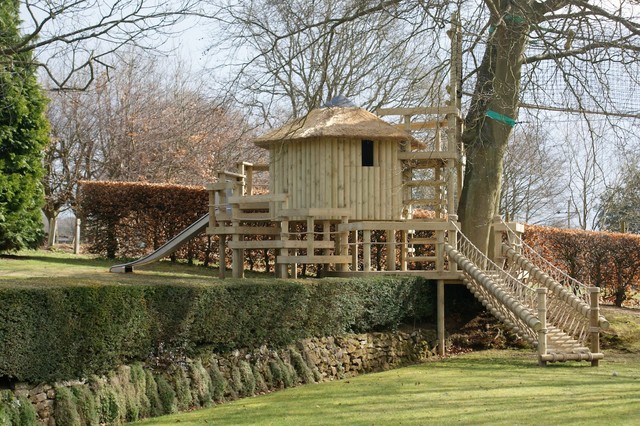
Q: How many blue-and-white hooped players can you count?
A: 0